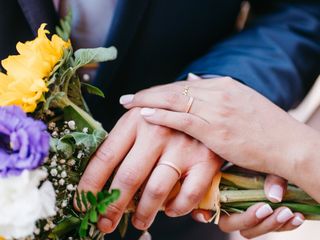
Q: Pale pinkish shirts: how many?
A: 1